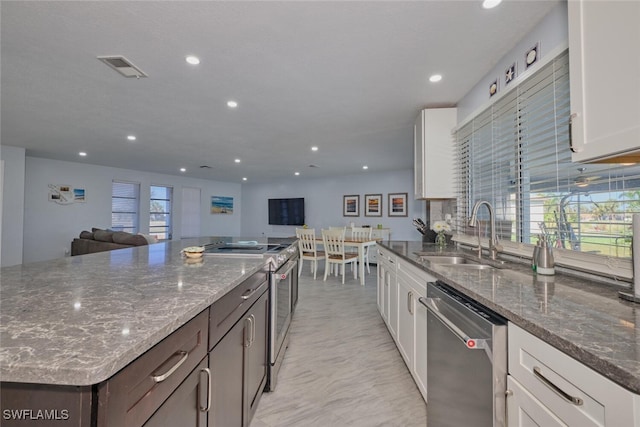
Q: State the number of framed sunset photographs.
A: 3